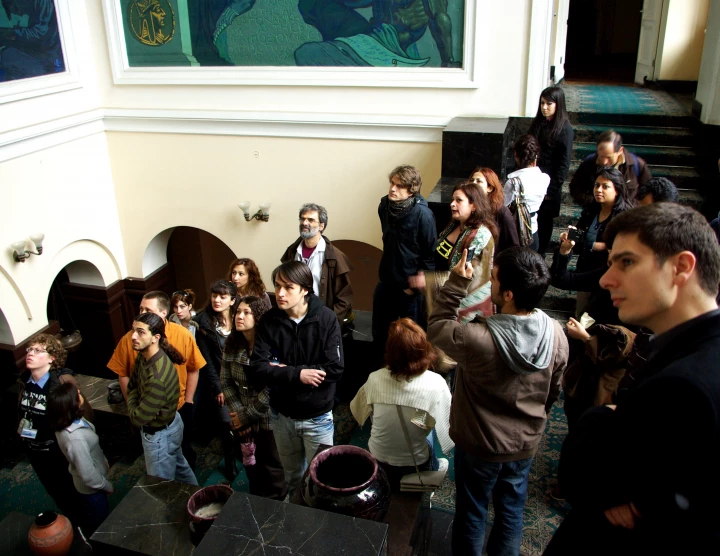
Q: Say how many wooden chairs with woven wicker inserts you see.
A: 0